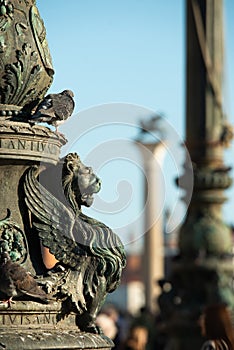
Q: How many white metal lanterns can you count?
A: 0